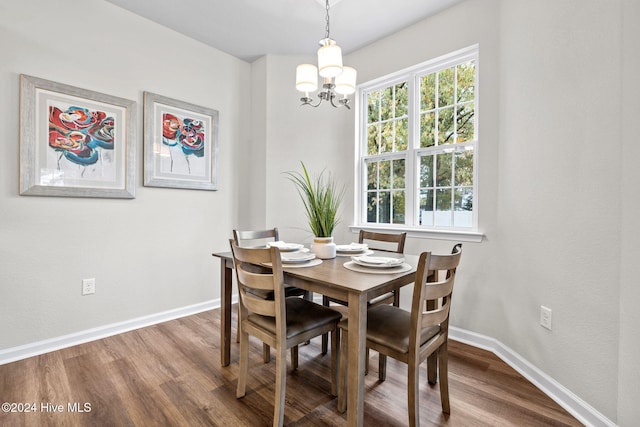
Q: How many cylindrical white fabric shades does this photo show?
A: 3